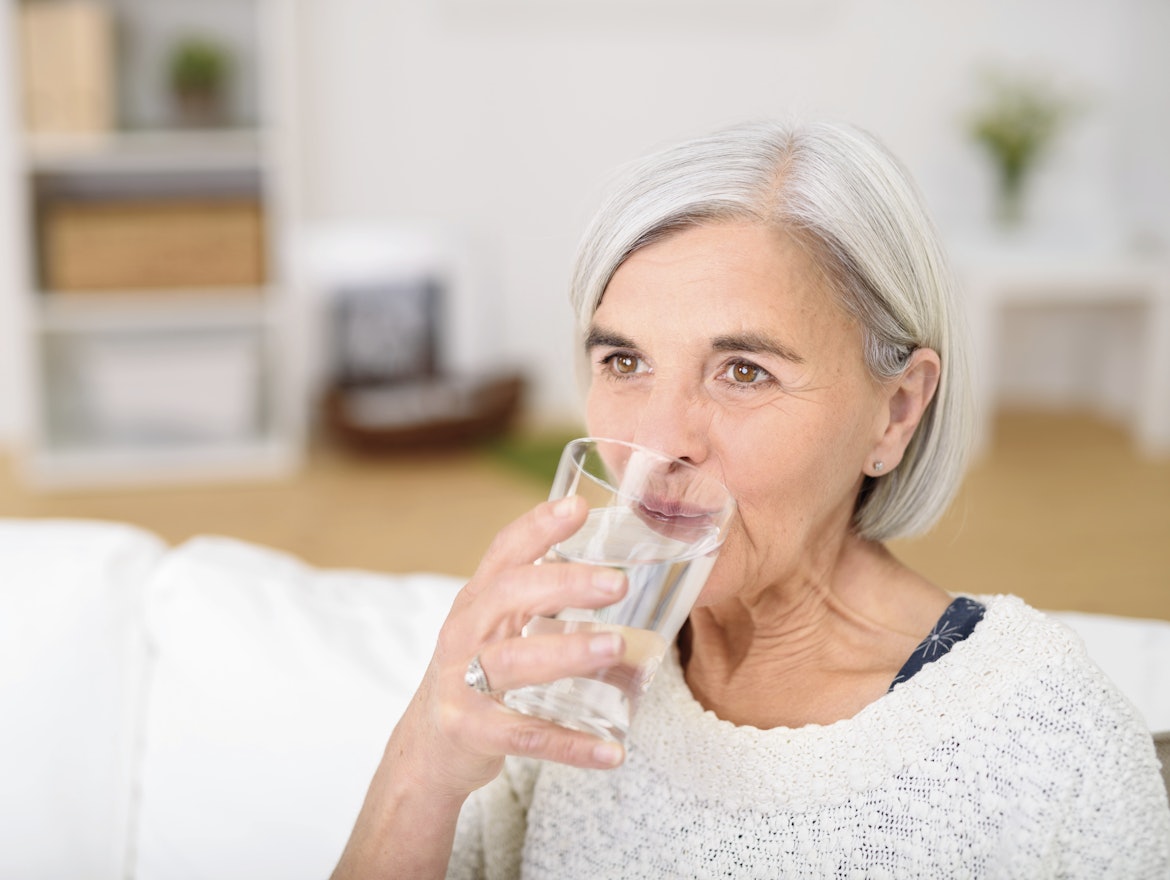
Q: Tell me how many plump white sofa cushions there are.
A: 2